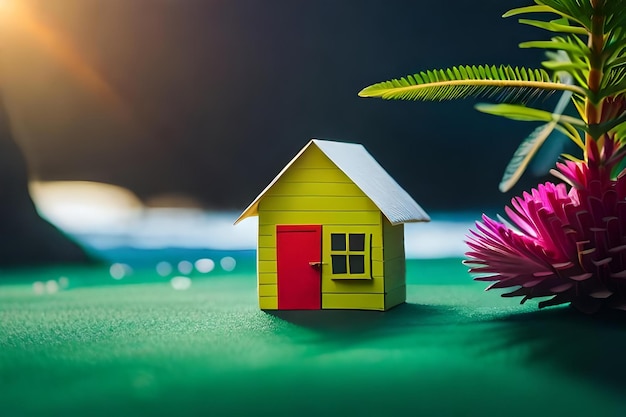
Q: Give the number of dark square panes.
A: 4